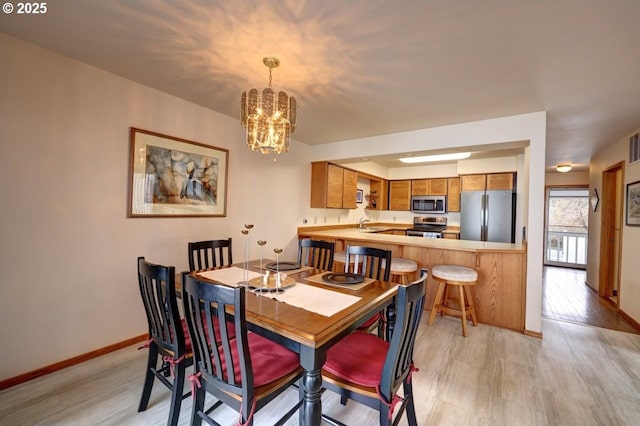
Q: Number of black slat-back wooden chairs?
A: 6